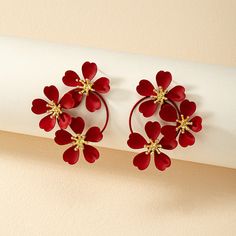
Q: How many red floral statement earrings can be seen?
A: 2